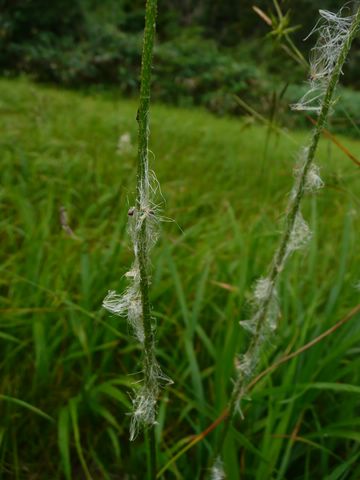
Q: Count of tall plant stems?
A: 2